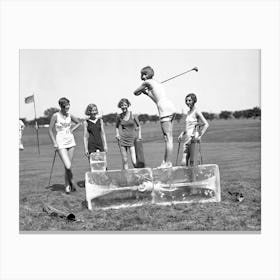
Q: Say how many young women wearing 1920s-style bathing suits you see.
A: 5